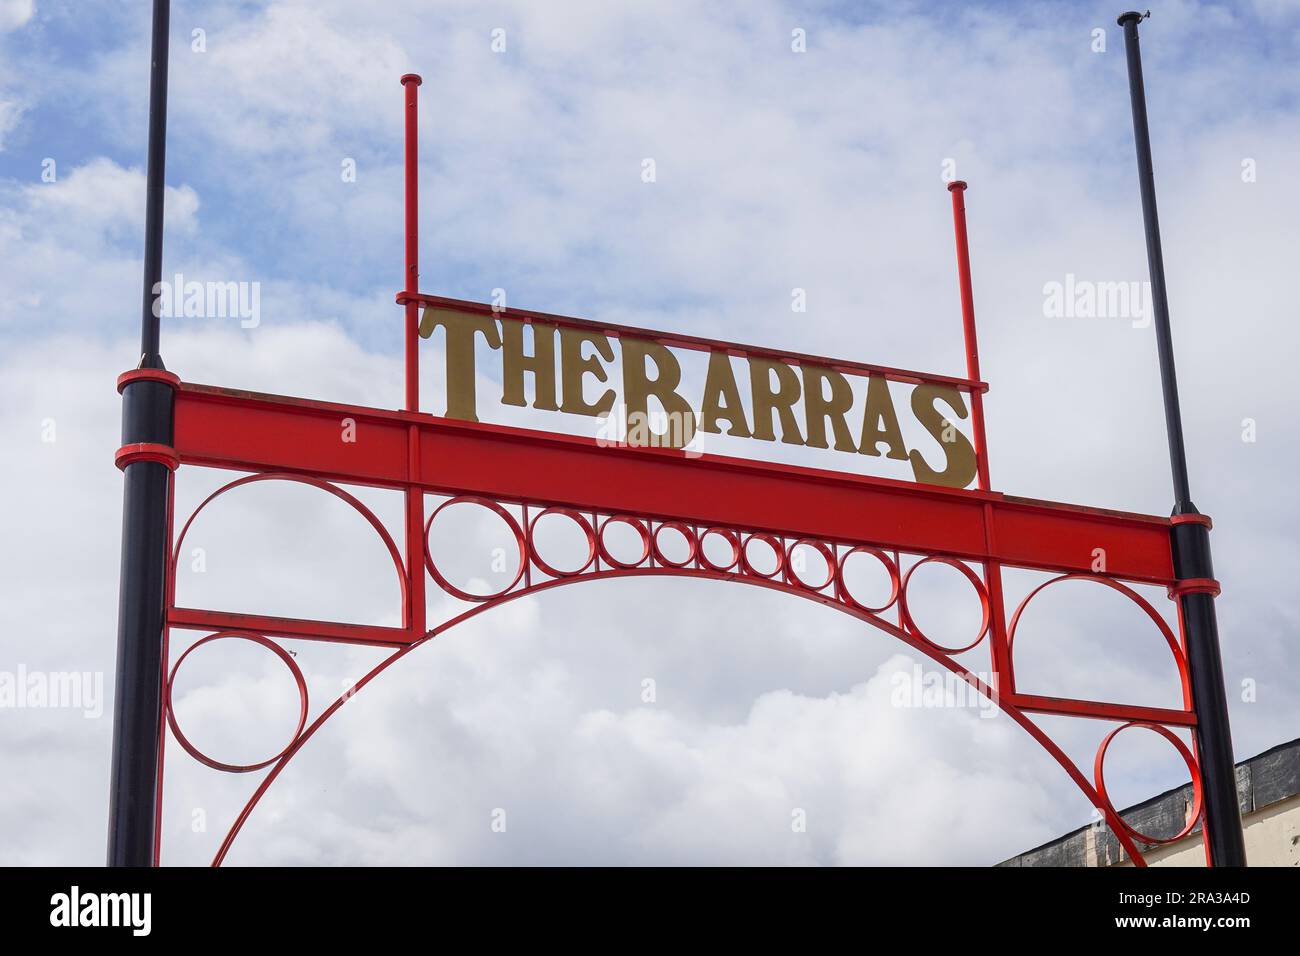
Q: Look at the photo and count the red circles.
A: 11